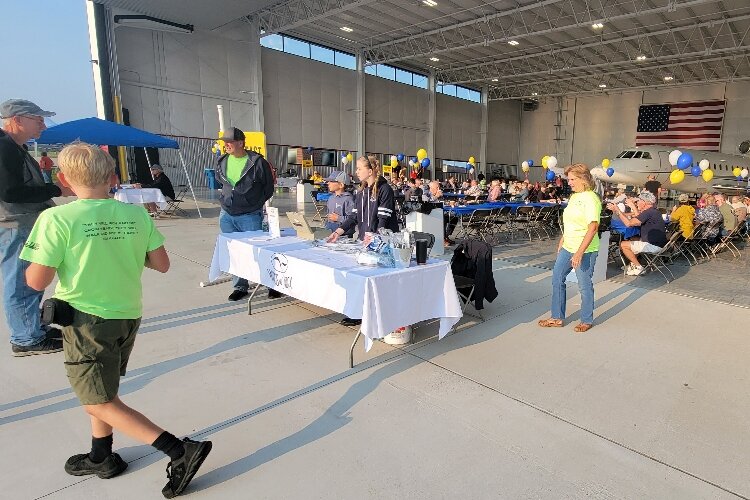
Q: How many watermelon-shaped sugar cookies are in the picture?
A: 0